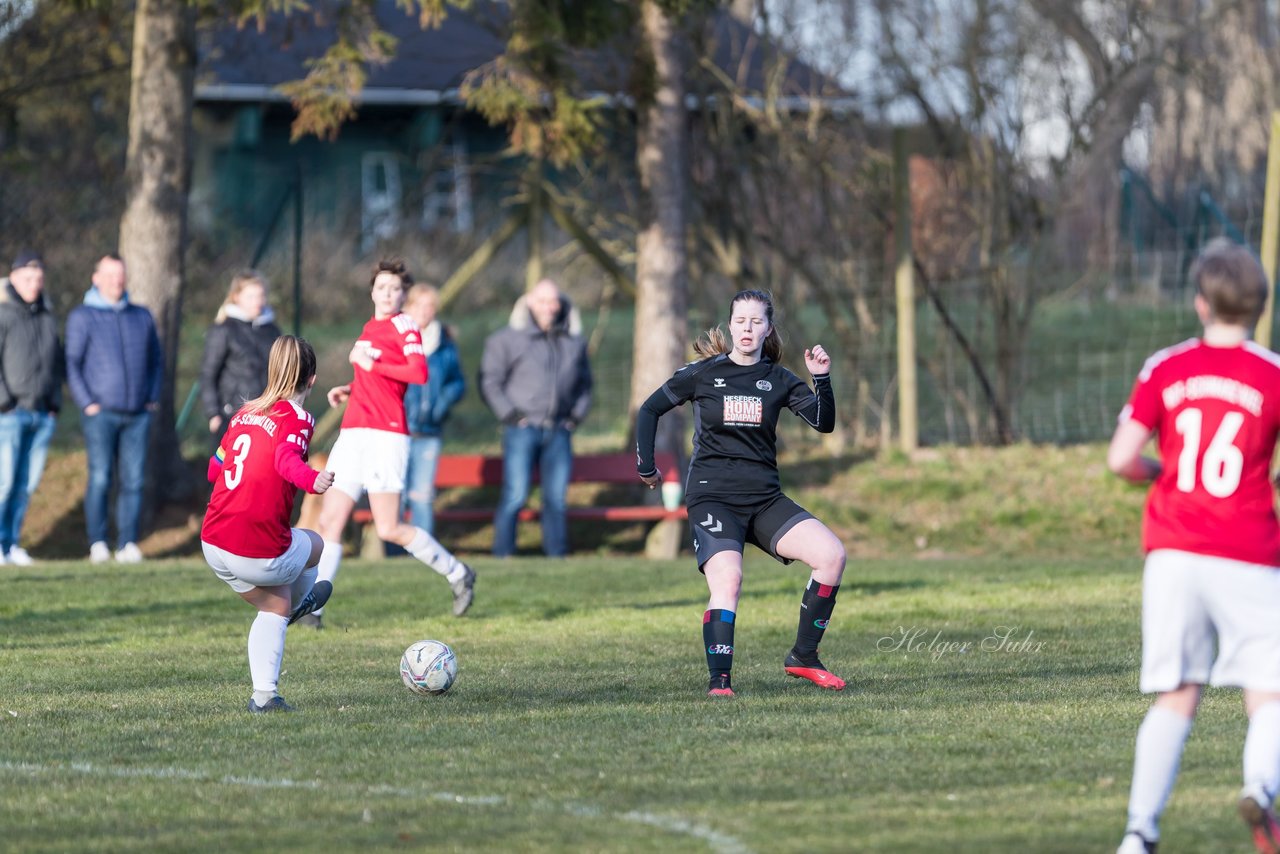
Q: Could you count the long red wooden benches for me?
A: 1